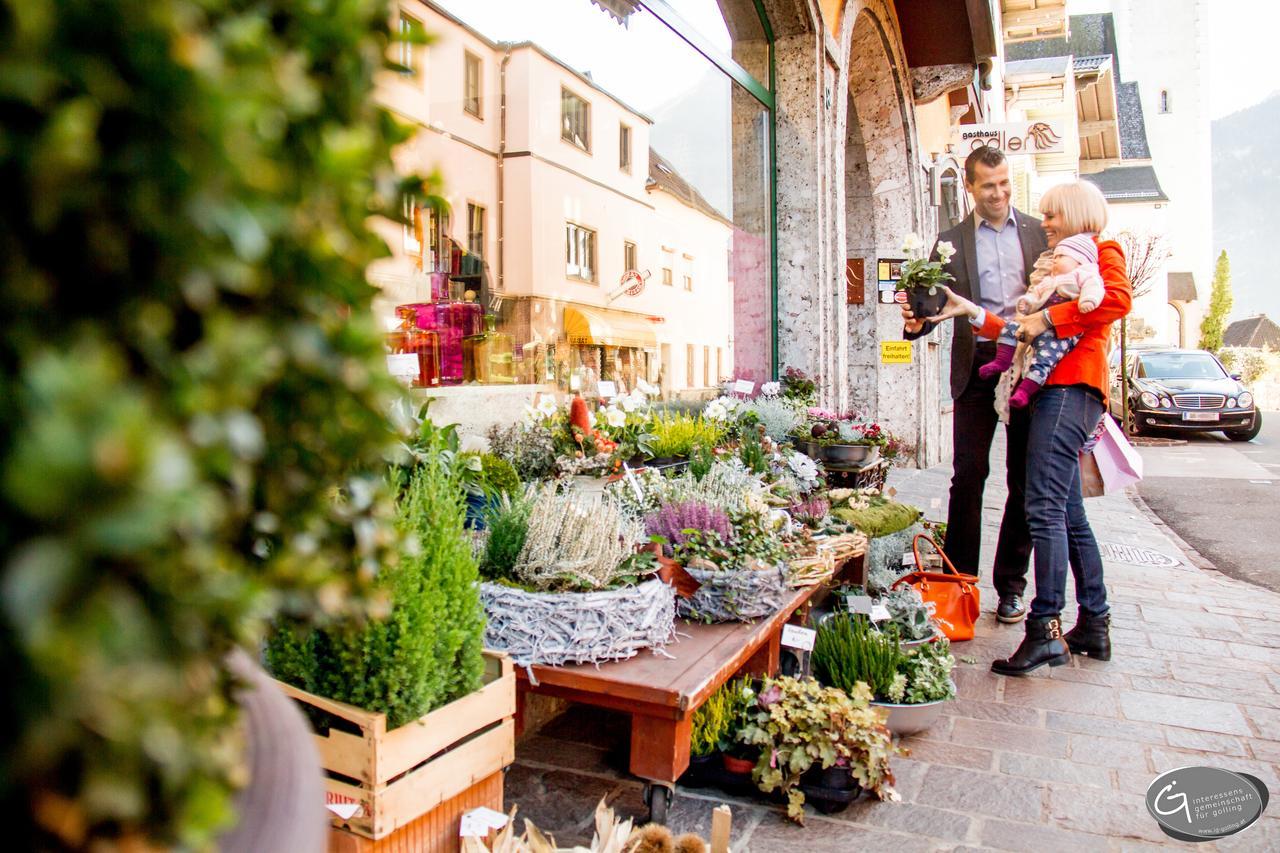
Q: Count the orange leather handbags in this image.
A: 1